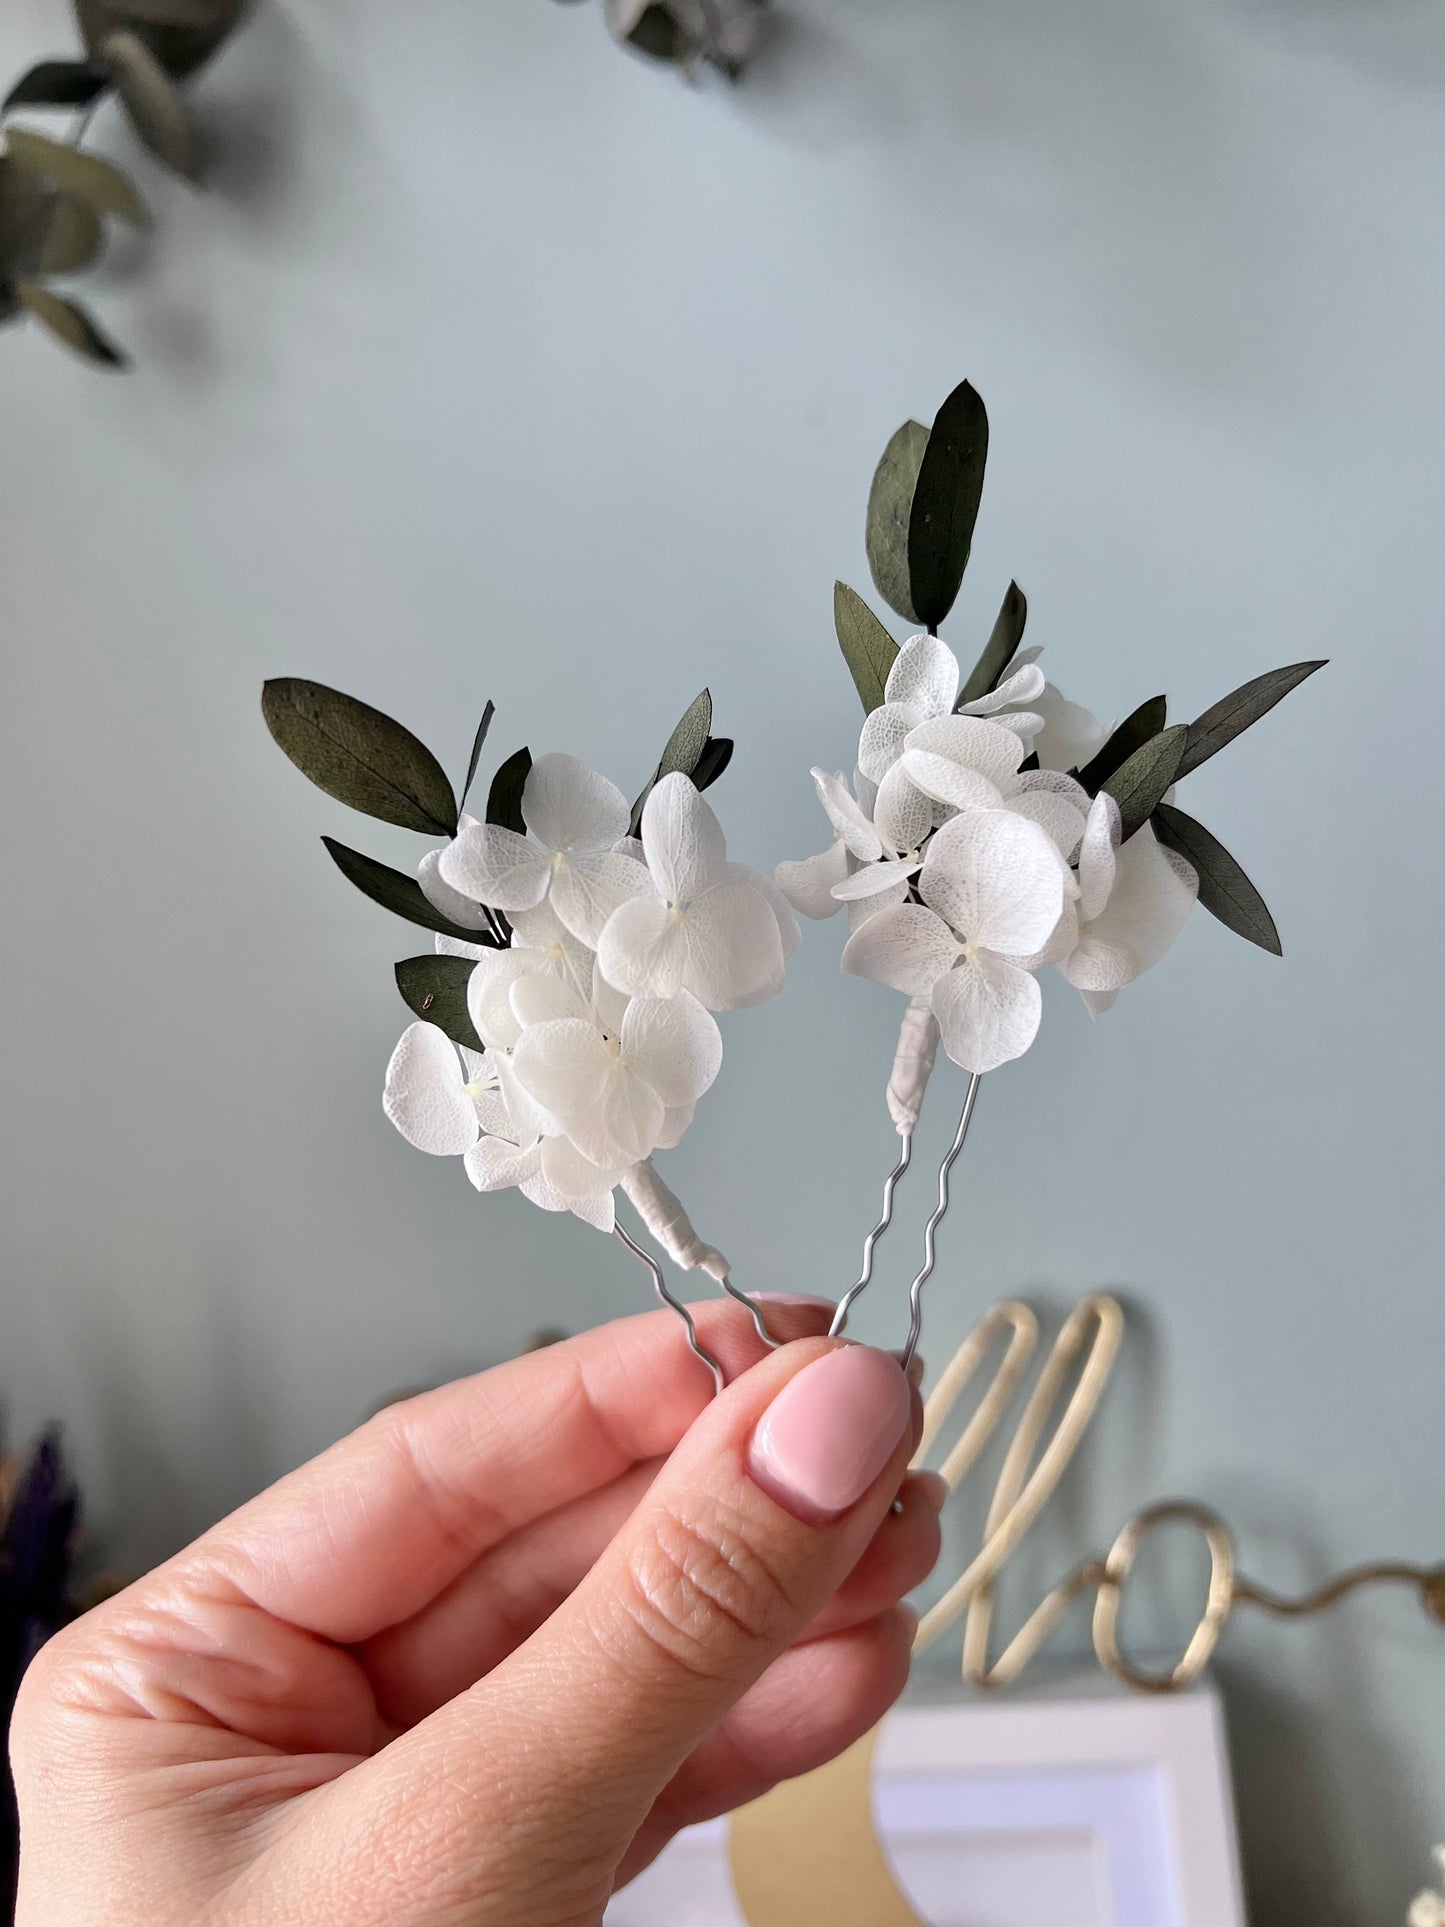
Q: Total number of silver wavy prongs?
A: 4